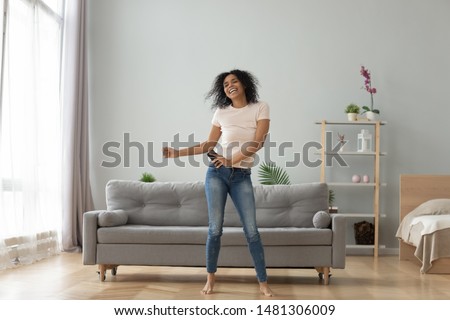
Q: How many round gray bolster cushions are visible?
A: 2